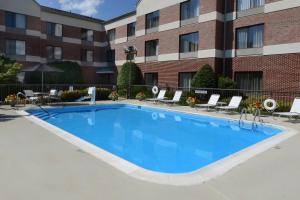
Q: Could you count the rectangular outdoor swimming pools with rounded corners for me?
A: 1